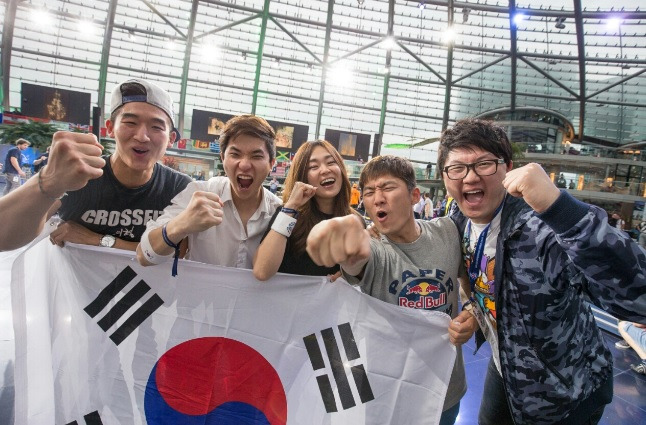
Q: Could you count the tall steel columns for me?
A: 9